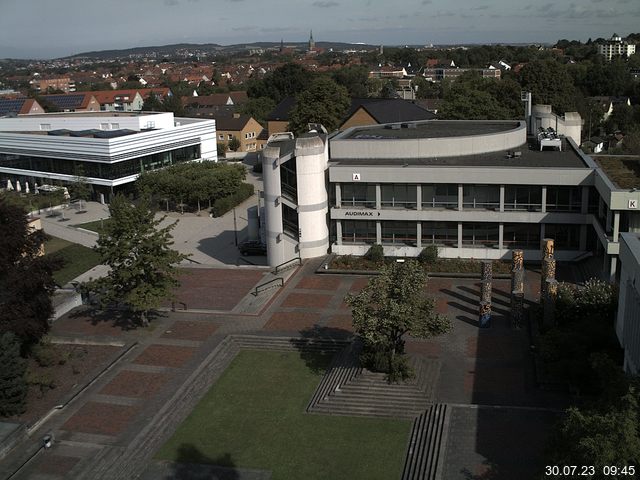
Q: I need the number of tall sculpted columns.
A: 3